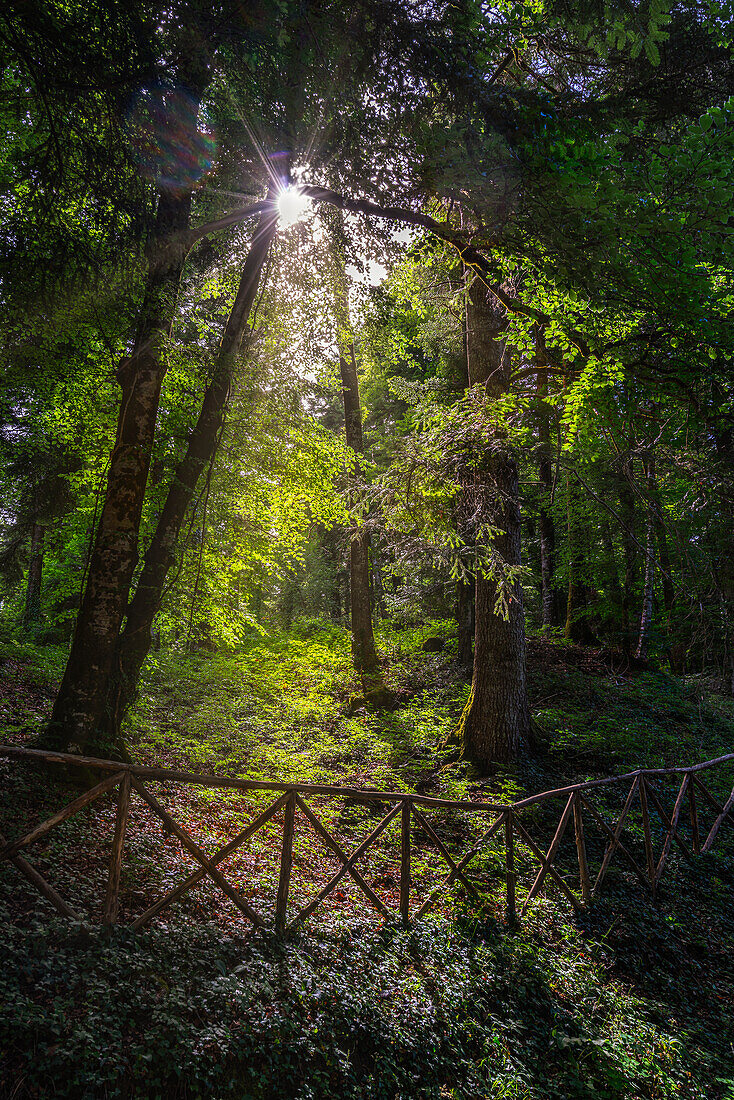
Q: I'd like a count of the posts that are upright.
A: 7